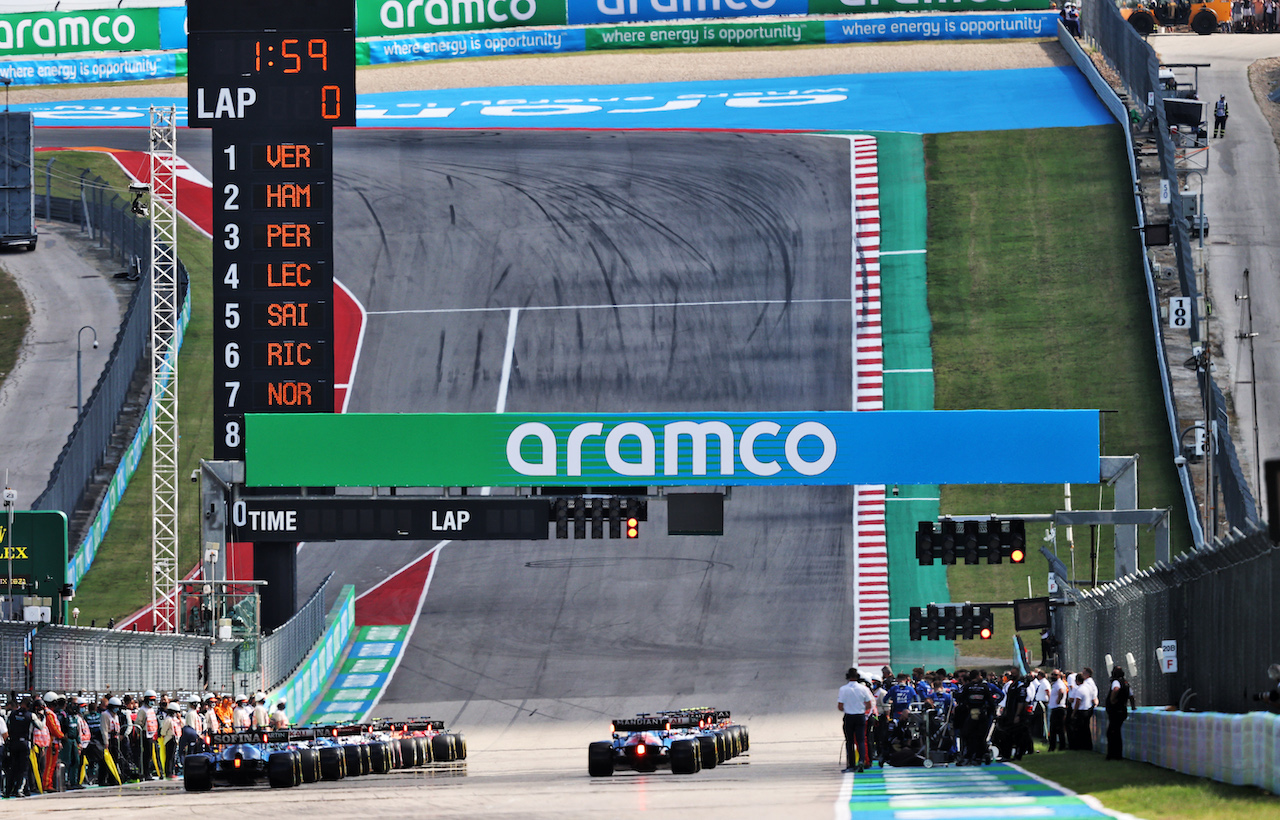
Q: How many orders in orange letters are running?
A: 7